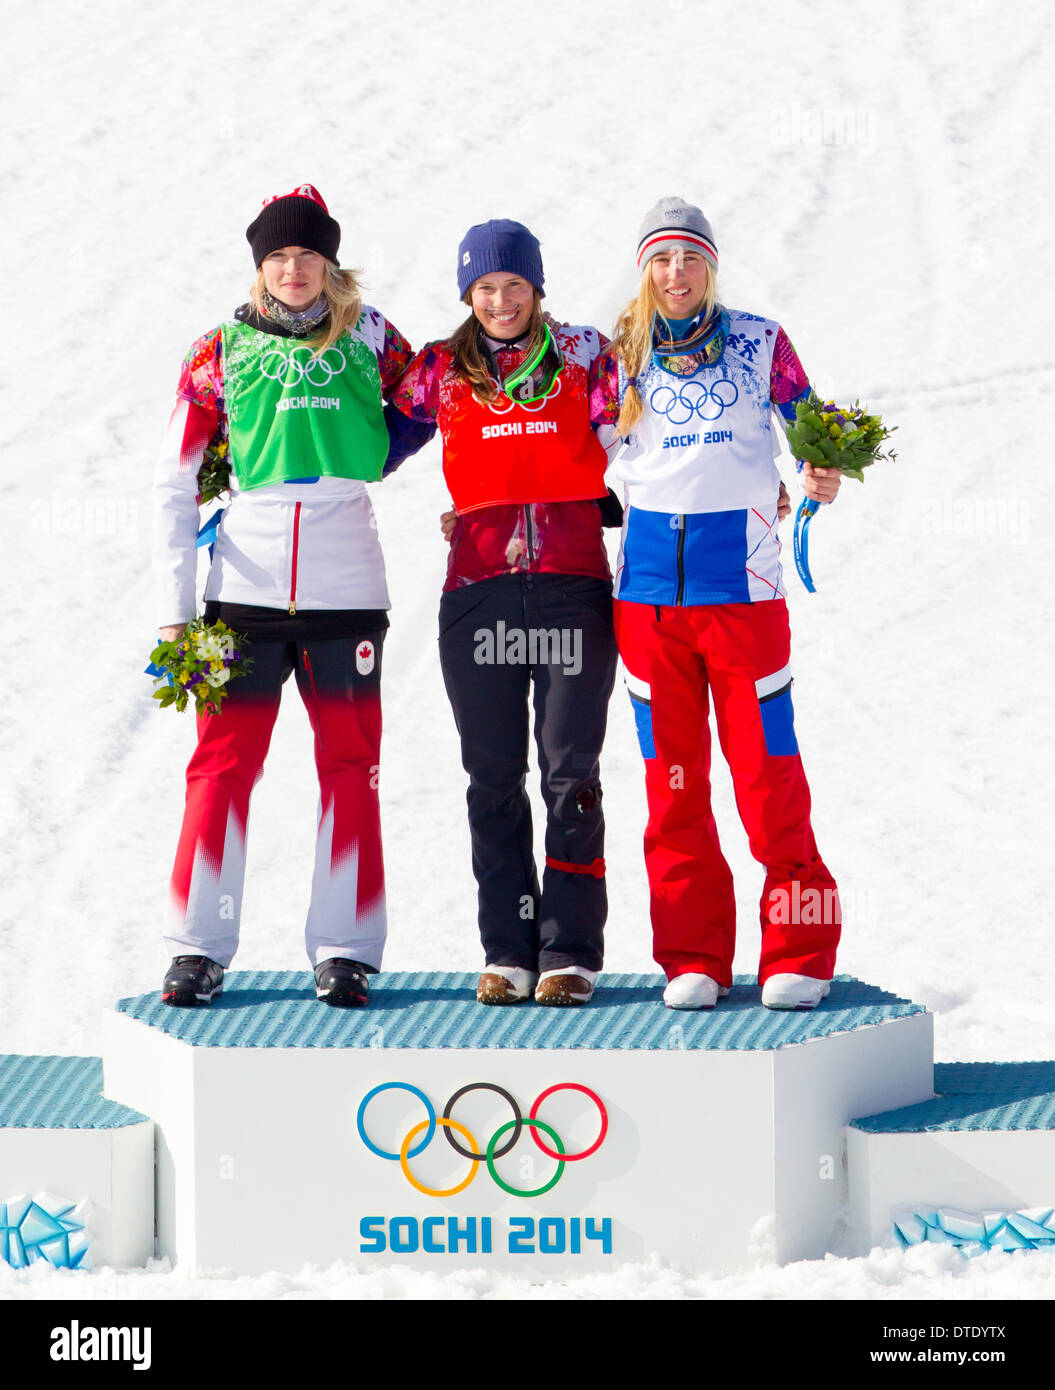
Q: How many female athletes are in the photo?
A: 3